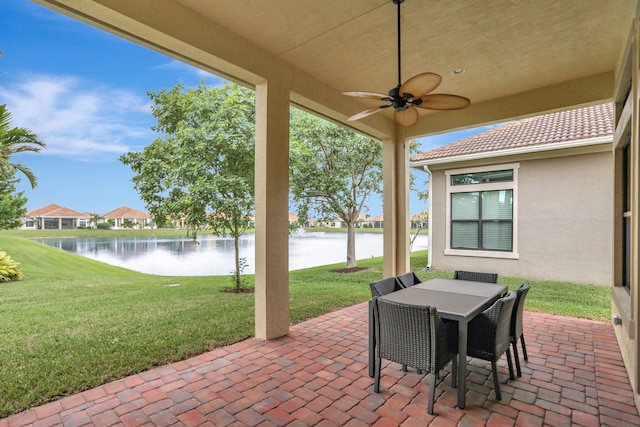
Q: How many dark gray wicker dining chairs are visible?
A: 6